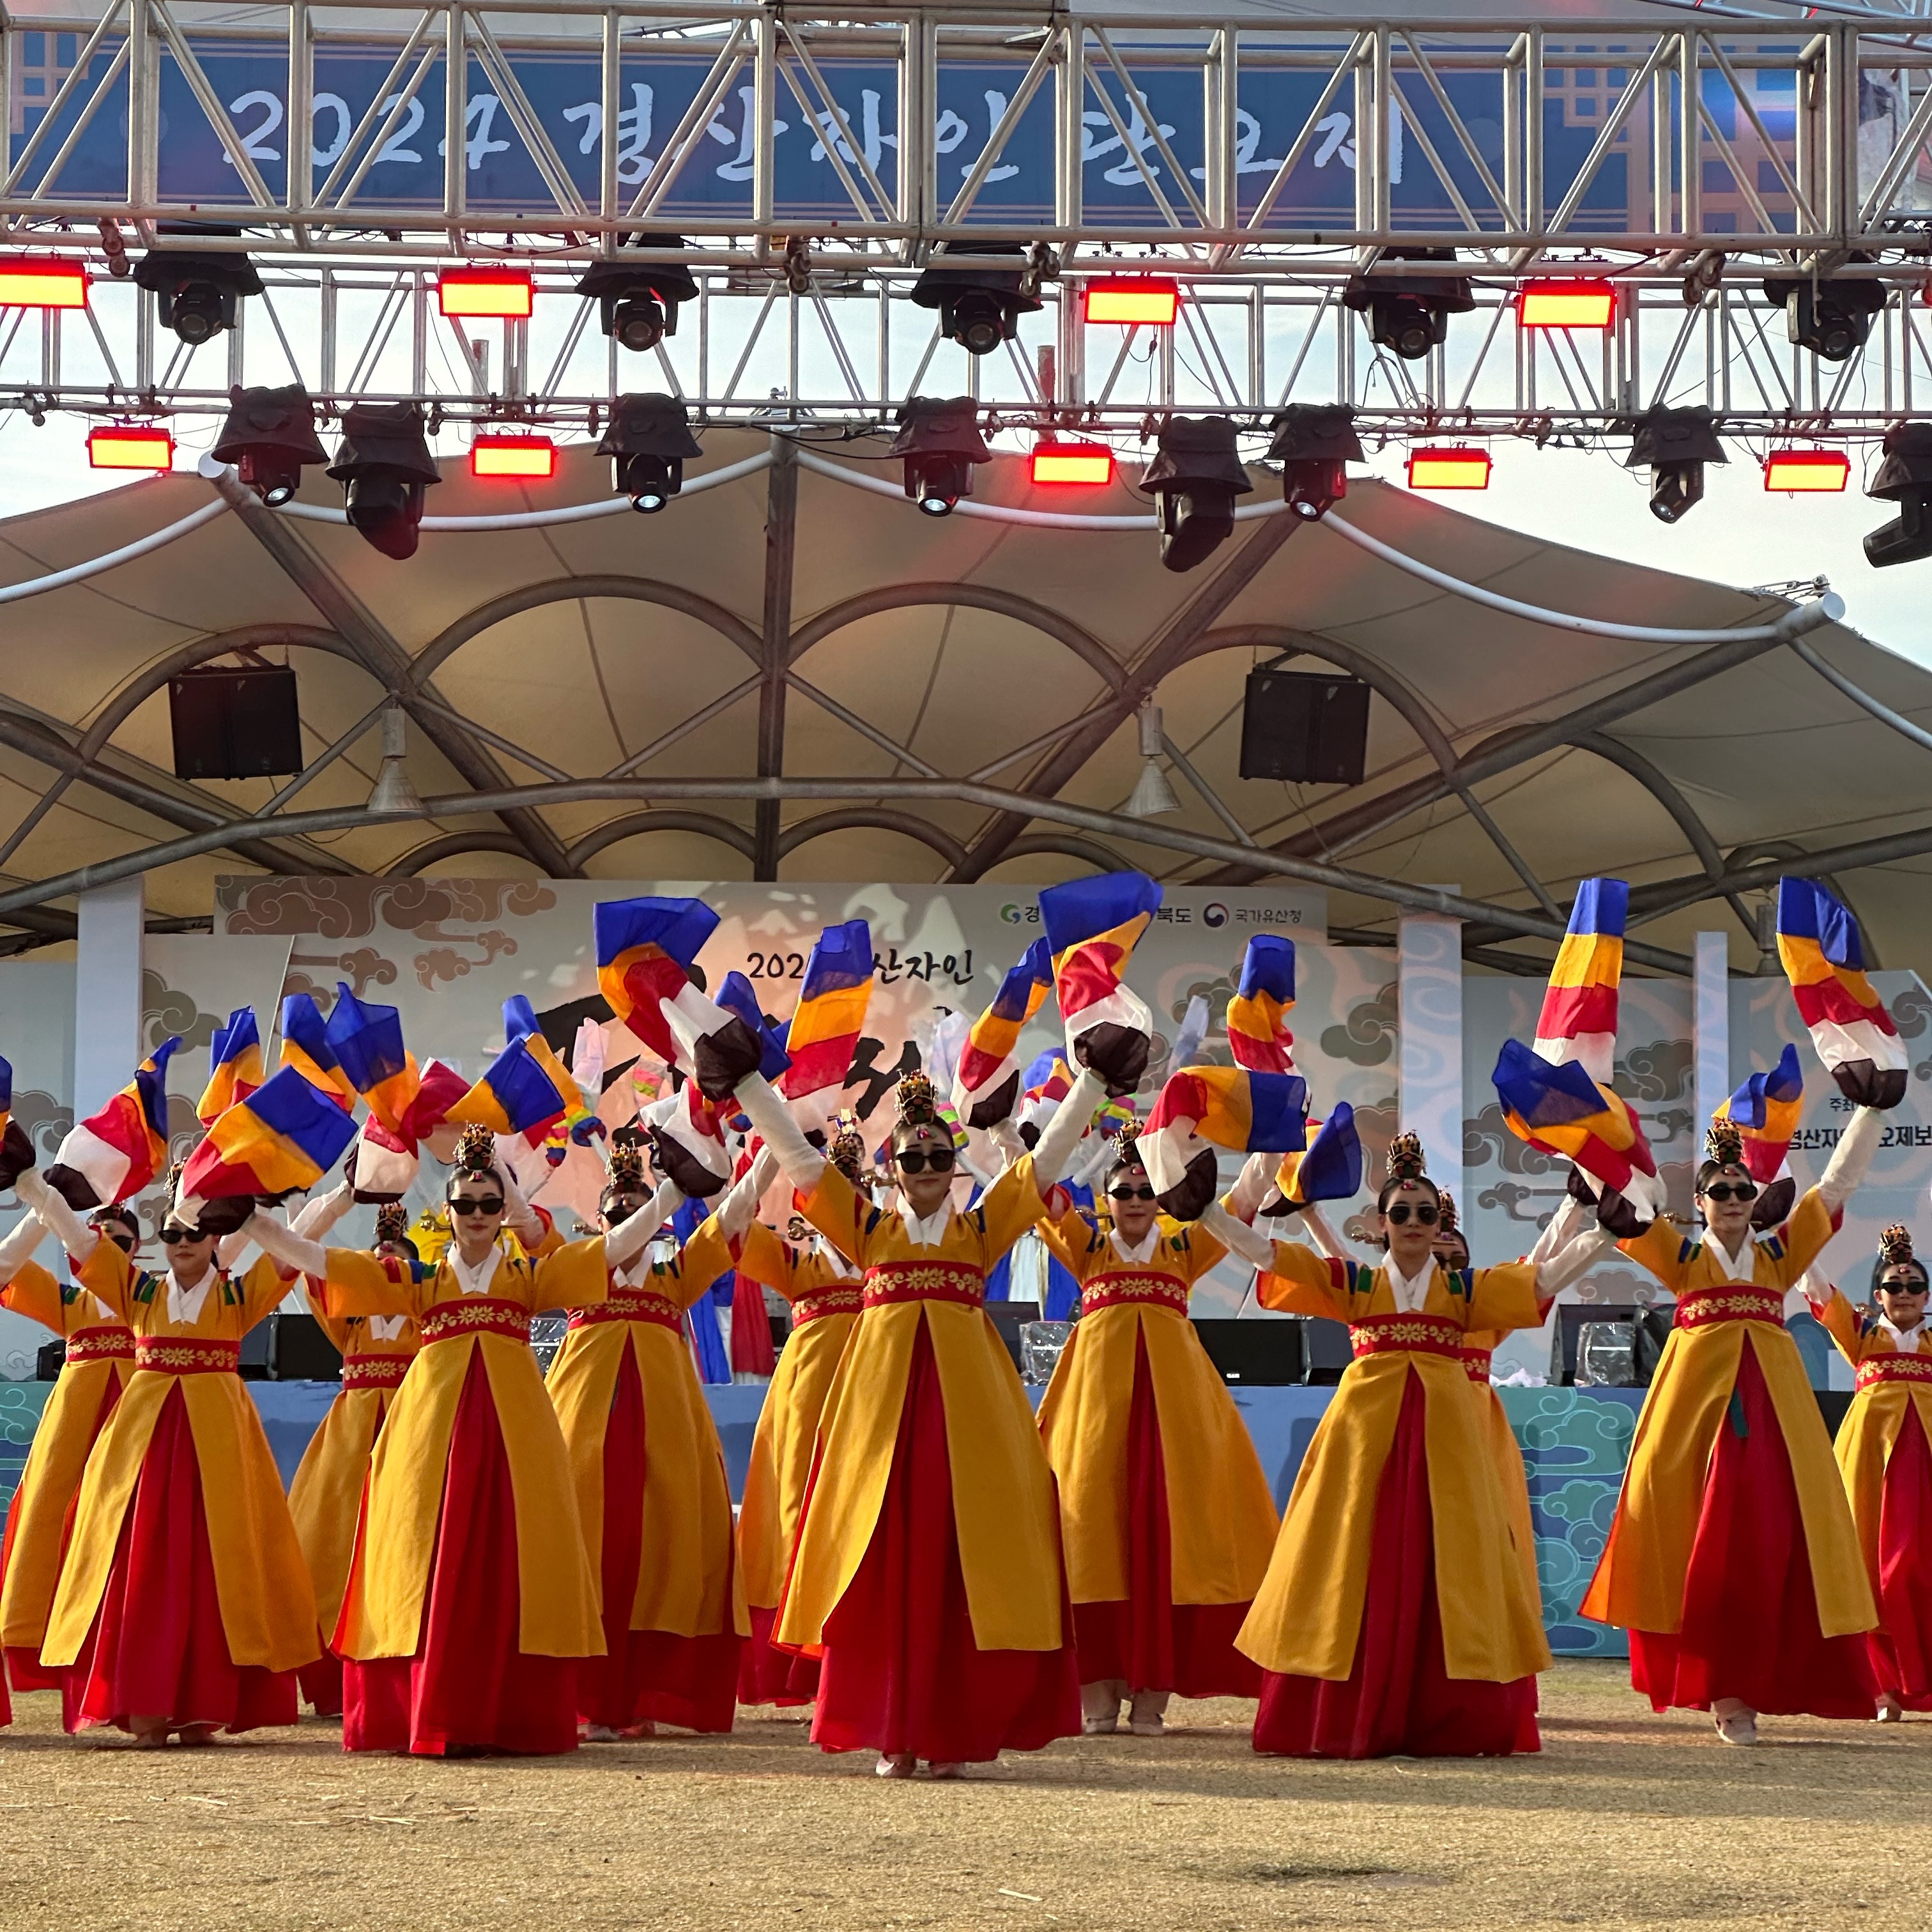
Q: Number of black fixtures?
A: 13